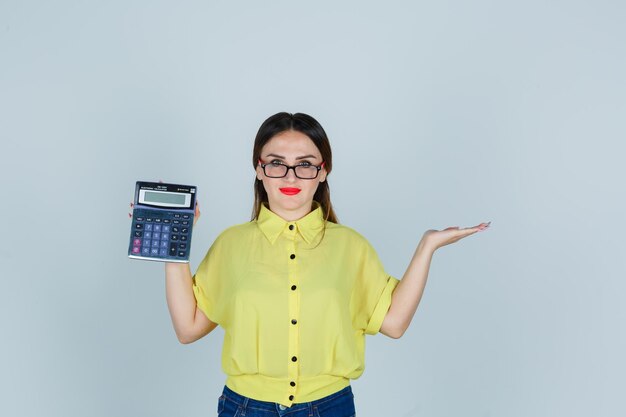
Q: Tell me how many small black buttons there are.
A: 7